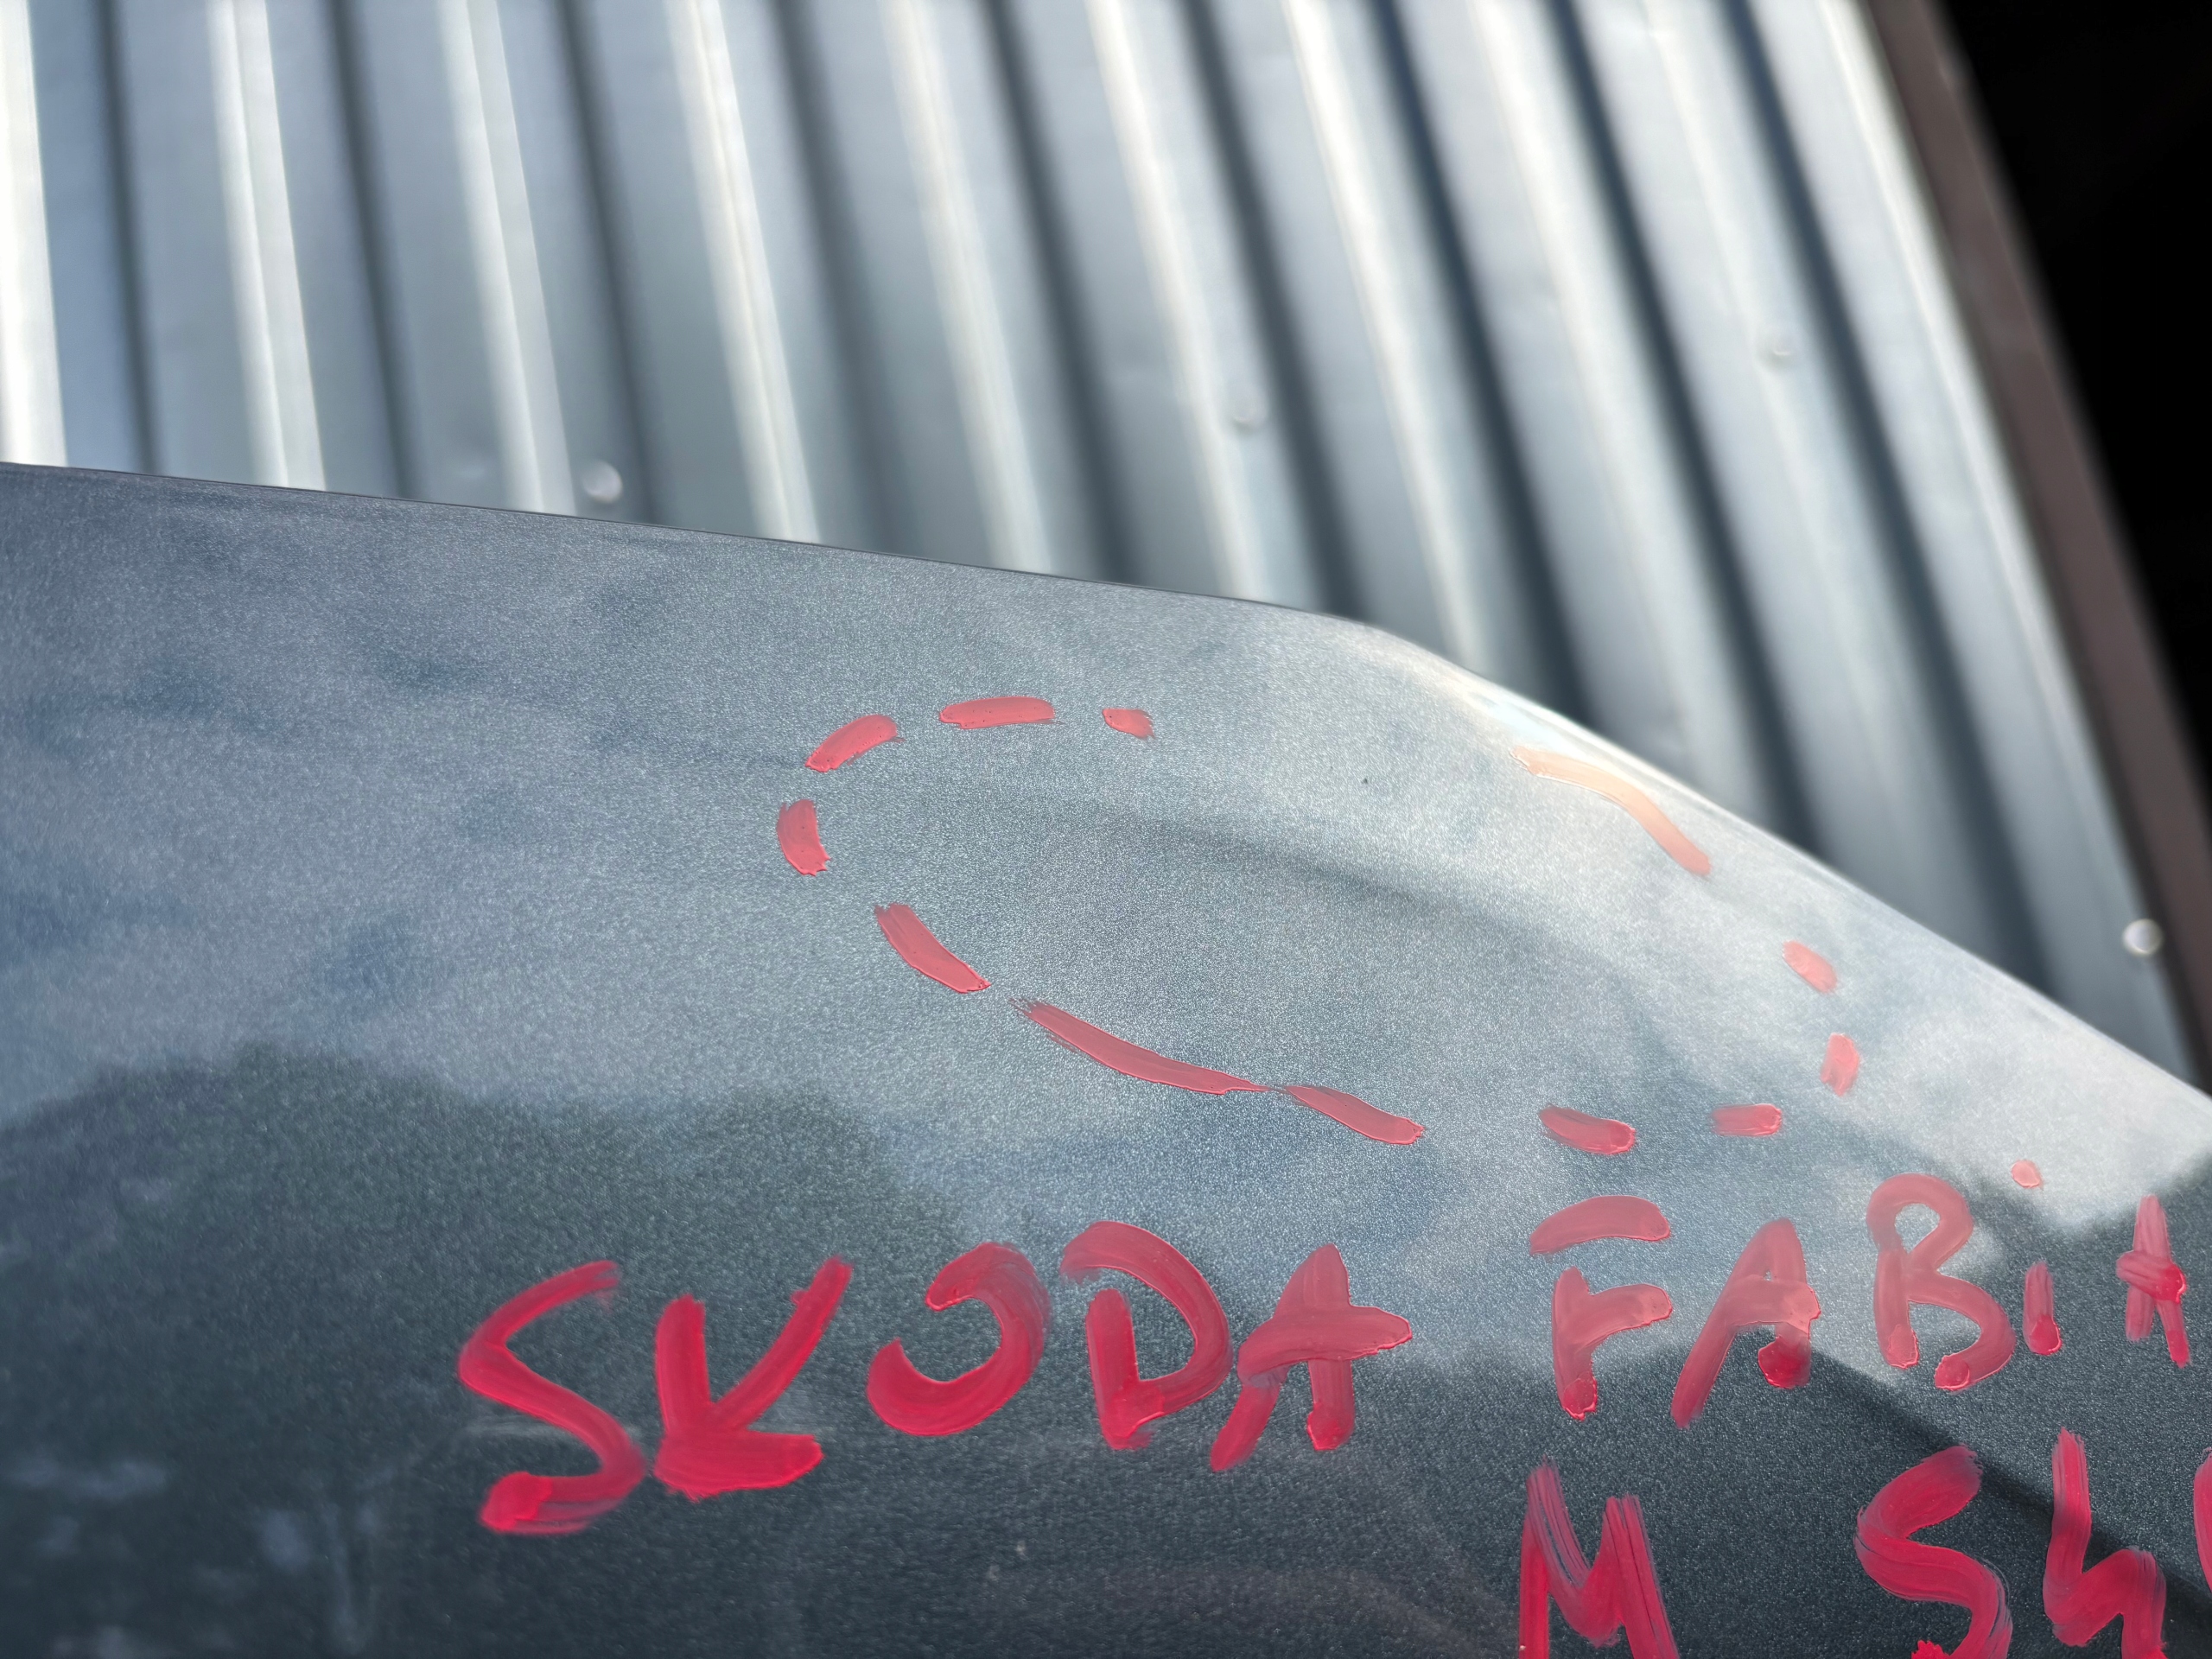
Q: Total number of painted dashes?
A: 12